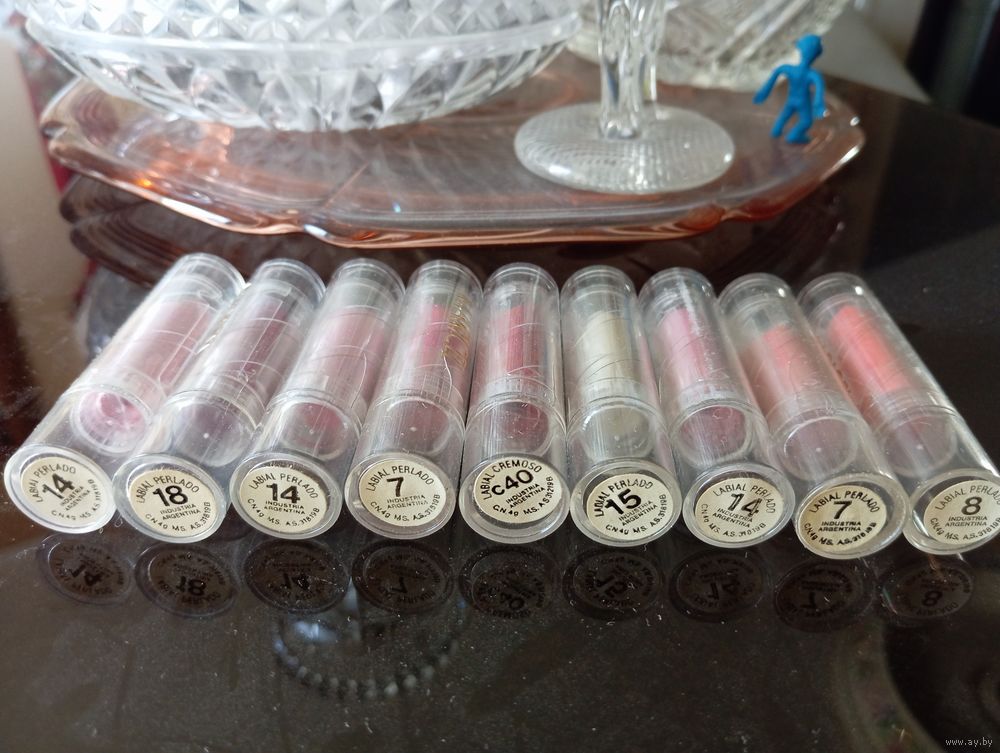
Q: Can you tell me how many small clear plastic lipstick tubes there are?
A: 9